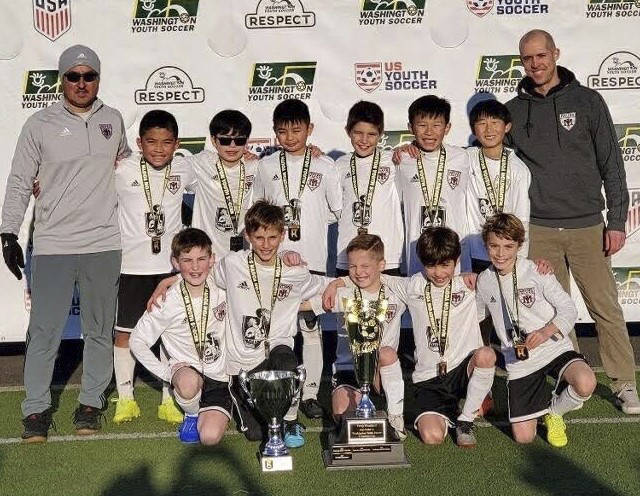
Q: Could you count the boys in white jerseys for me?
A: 11